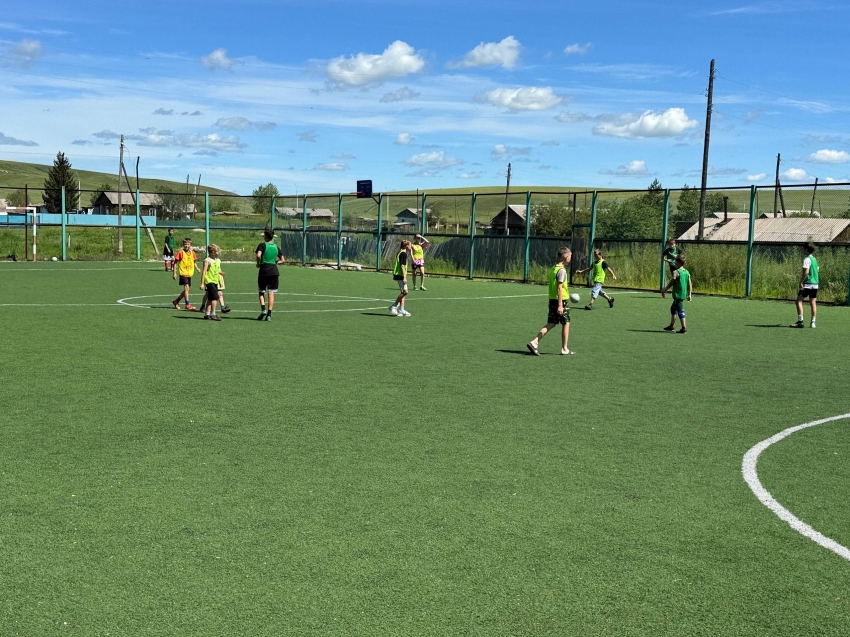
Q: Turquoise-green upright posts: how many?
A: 13